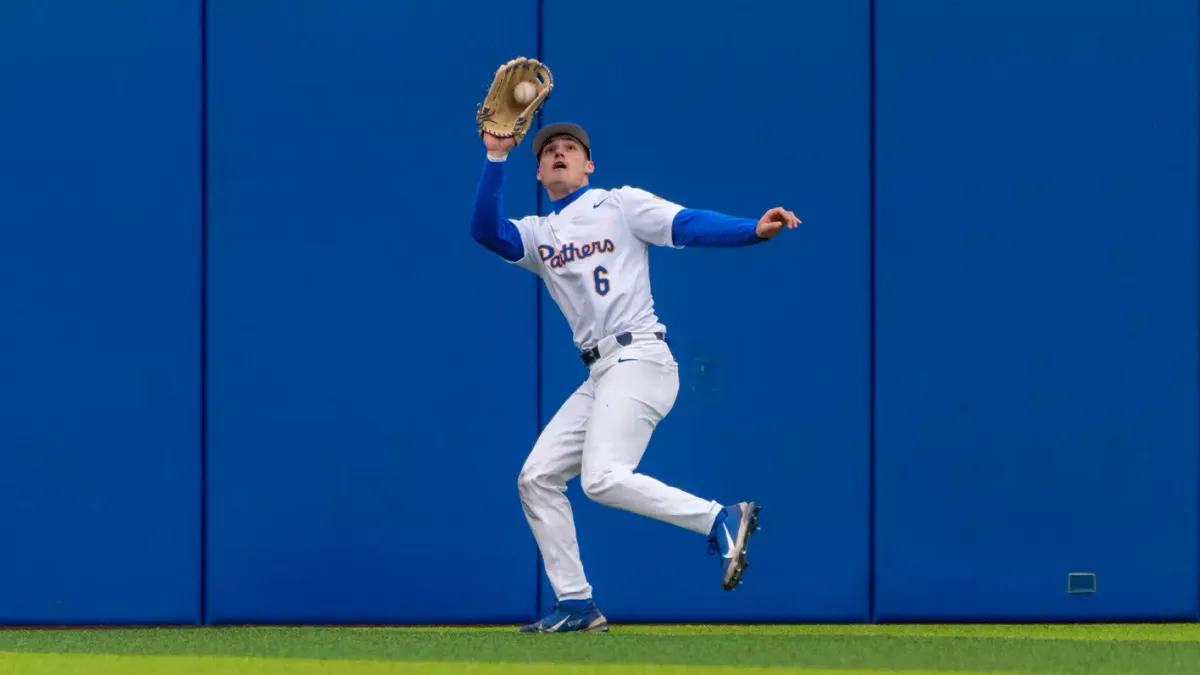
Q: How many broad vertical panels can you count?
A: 4